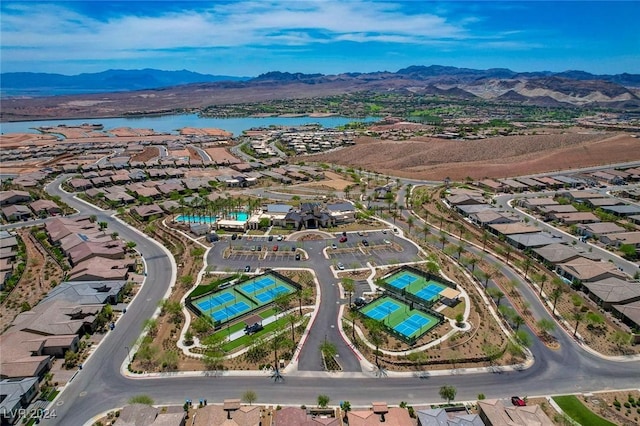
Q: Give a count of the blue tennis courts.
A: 8